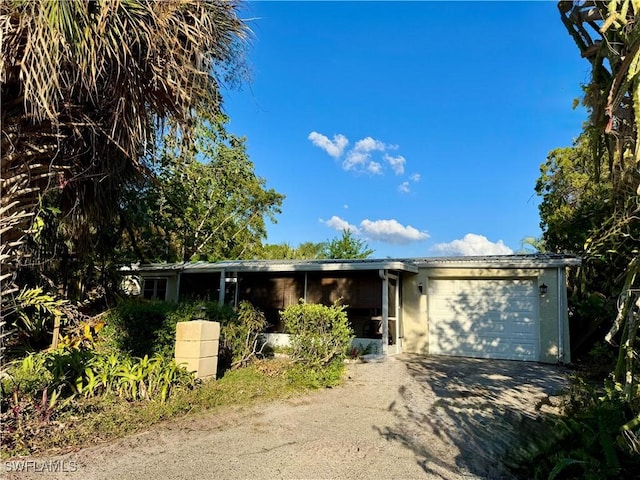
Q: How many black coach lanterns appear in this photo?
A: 2